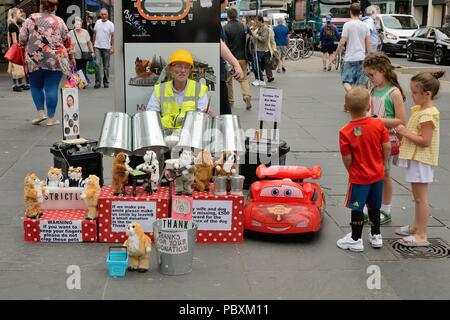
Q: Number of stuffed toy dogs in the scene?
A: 10